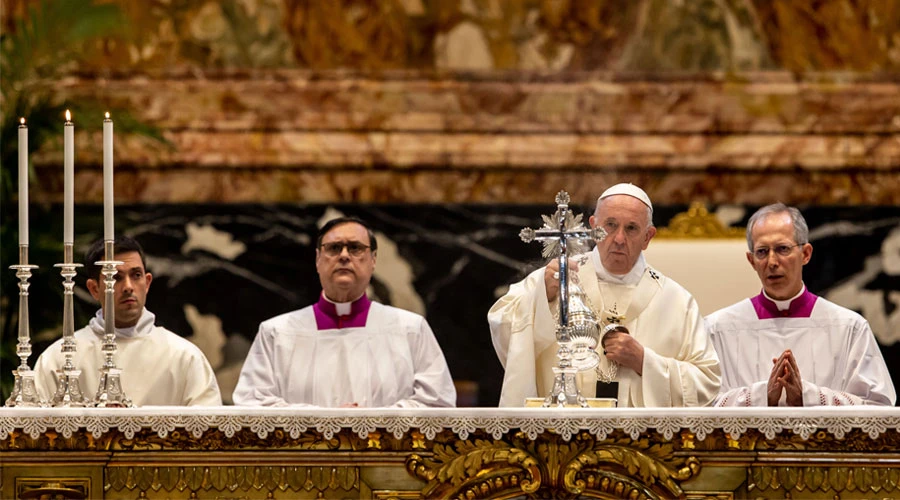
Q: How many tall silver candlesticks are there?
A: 3